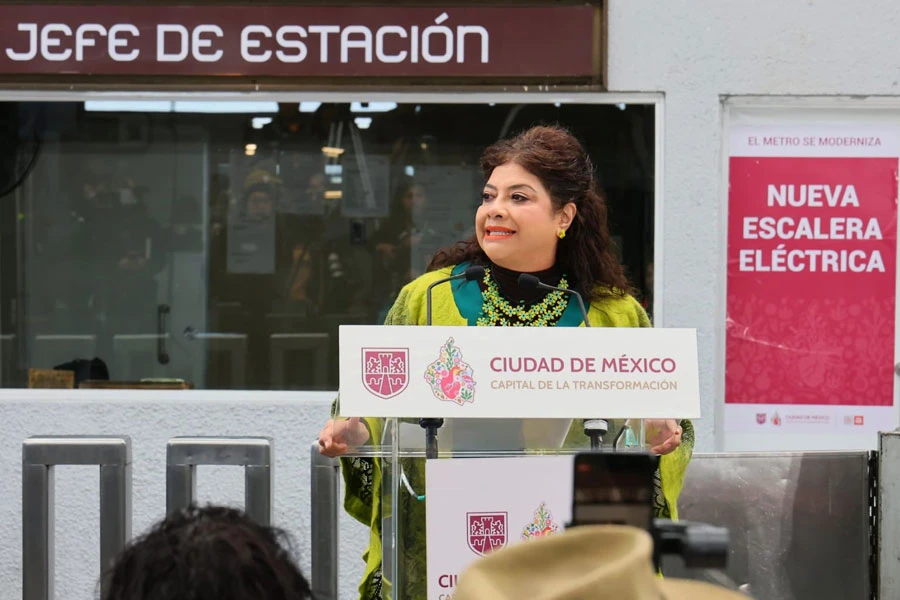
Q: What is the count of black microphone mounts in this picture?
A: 2